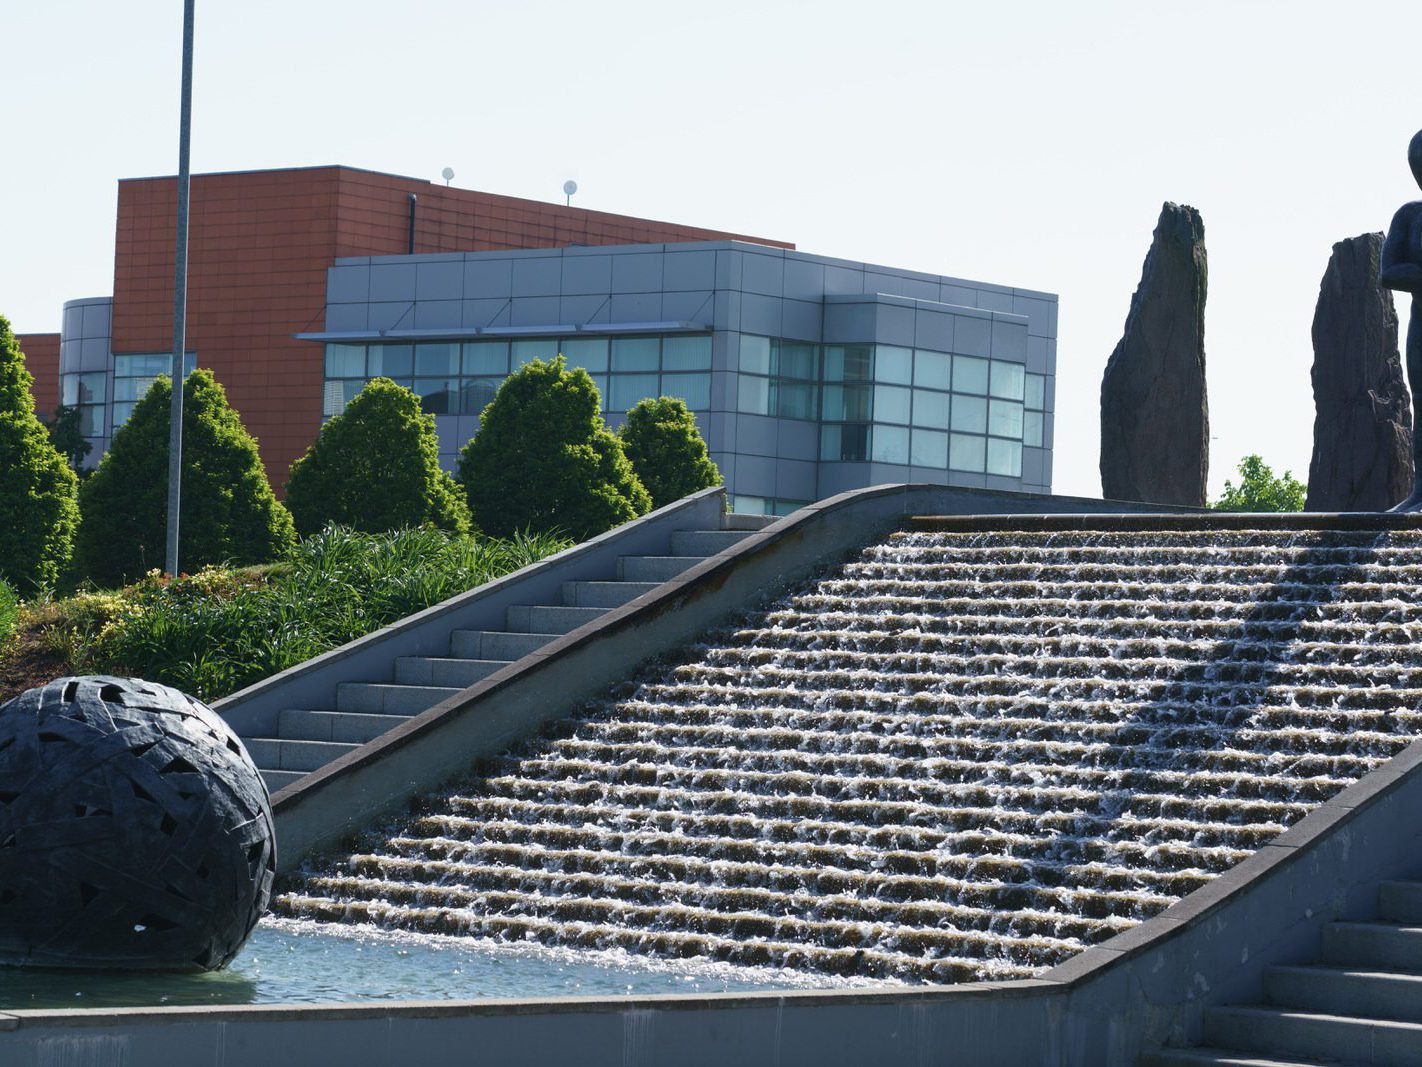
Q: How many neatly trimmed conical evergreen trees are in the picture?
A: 5